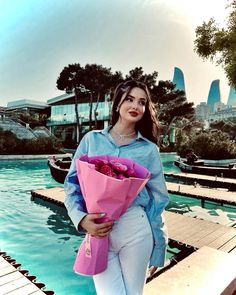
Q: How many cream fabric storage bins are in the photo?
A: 0